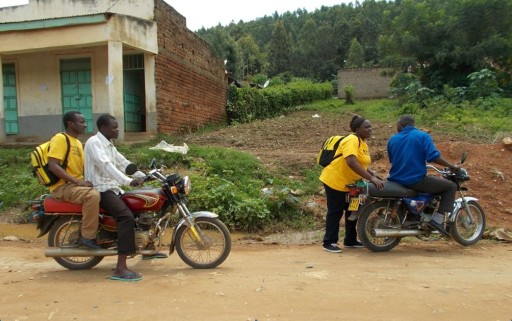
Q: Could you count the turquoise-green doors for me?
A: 3